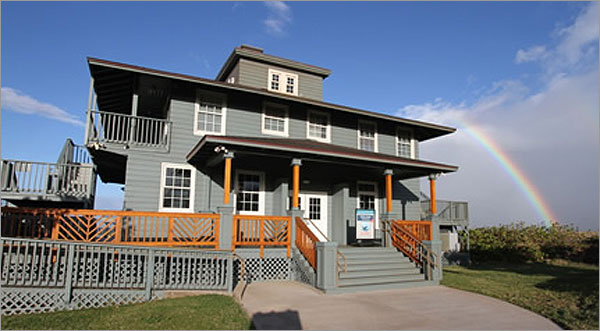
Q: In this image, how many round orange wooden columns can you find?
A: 4